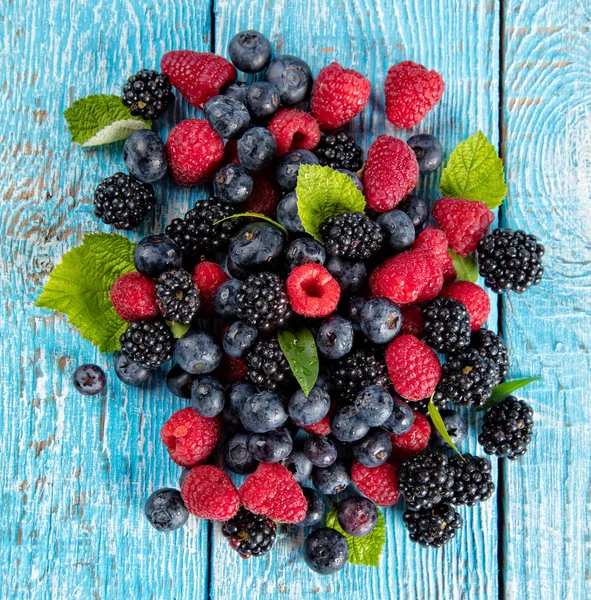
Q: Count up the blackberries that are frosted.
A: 0